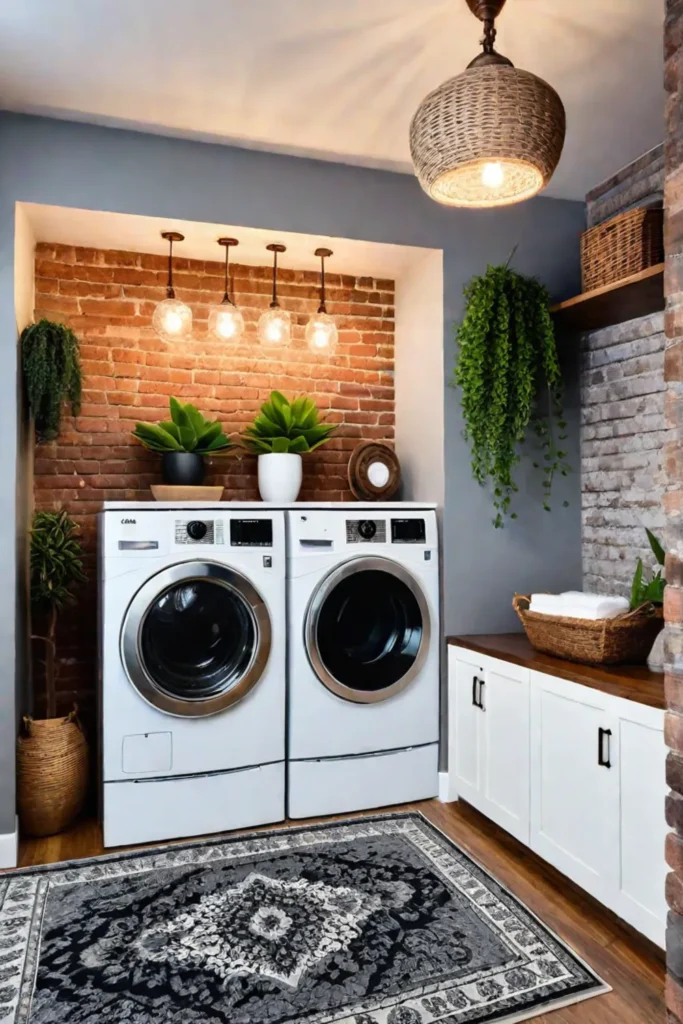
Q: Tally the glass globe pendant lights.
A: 4